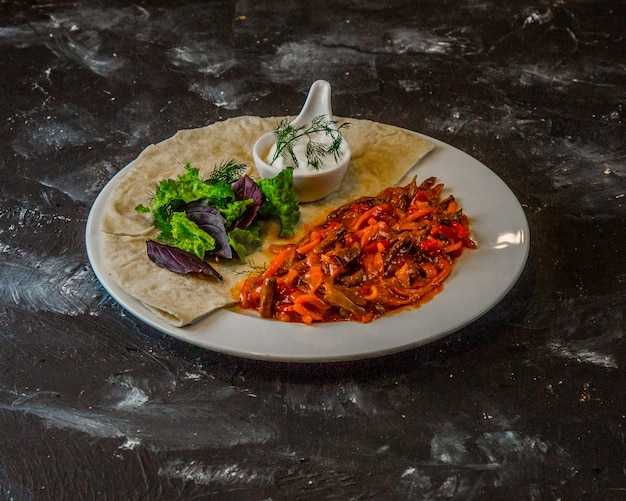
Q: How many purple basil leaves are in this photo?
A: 3